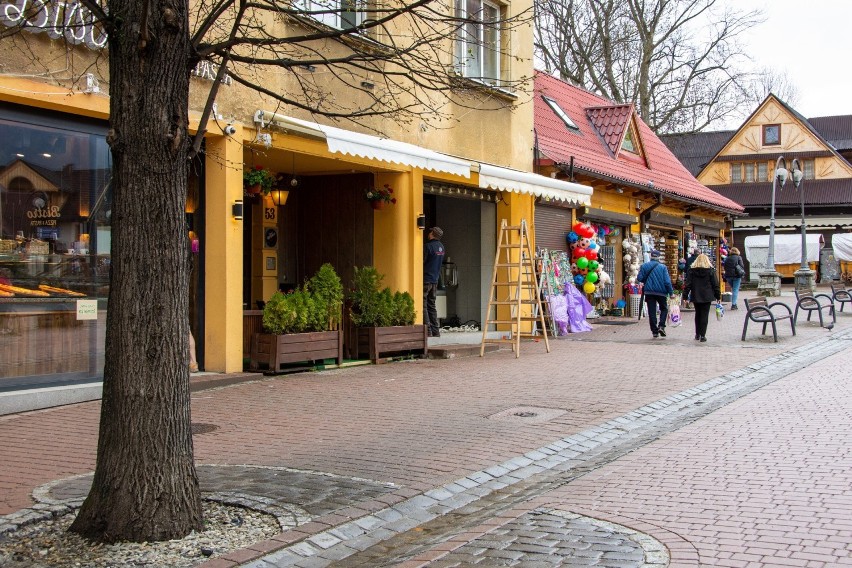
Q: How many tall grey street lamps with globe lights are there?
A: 2